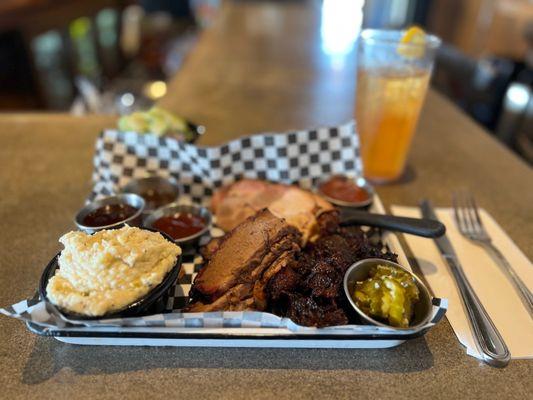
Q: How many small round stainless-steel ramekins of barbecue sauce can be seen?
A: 4